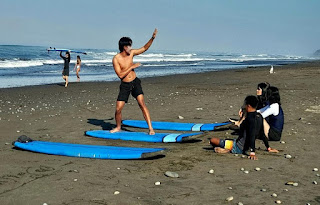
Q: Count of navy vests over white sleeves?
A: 1